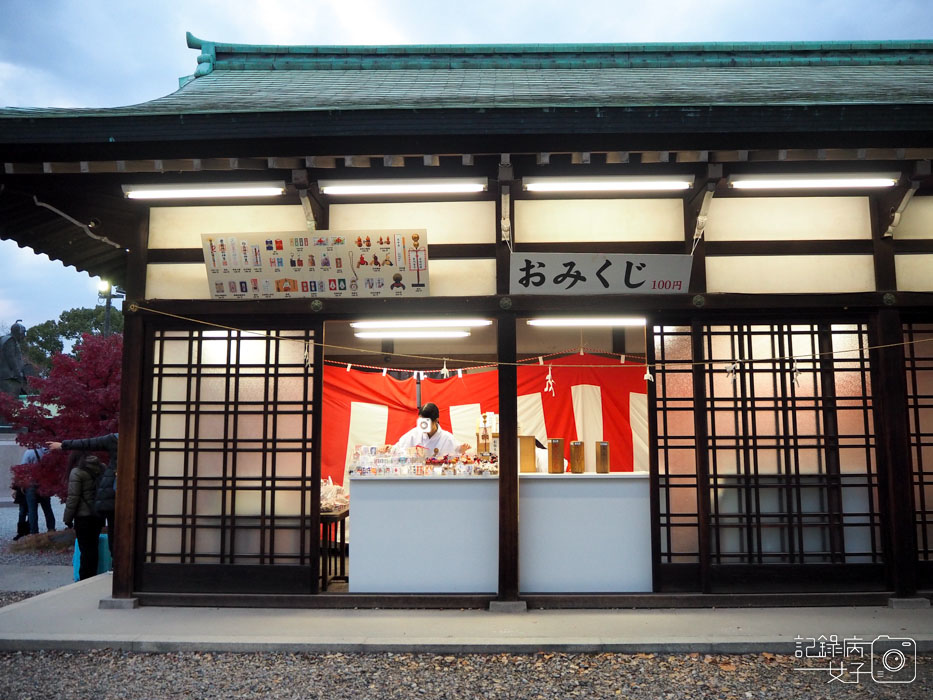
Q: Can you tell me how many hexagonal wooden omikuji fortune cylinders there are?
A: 3